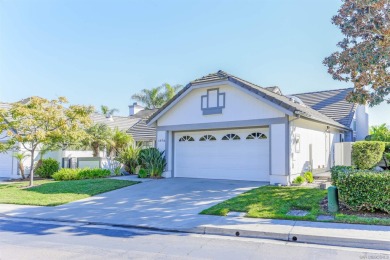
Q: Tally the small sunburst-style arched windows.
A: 4